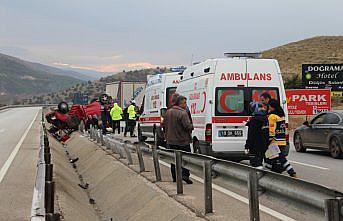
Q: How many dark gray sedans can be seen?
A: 1